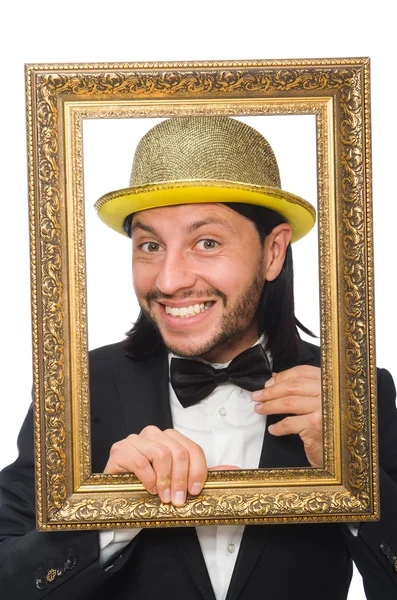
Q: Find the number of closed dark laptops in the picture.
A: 0